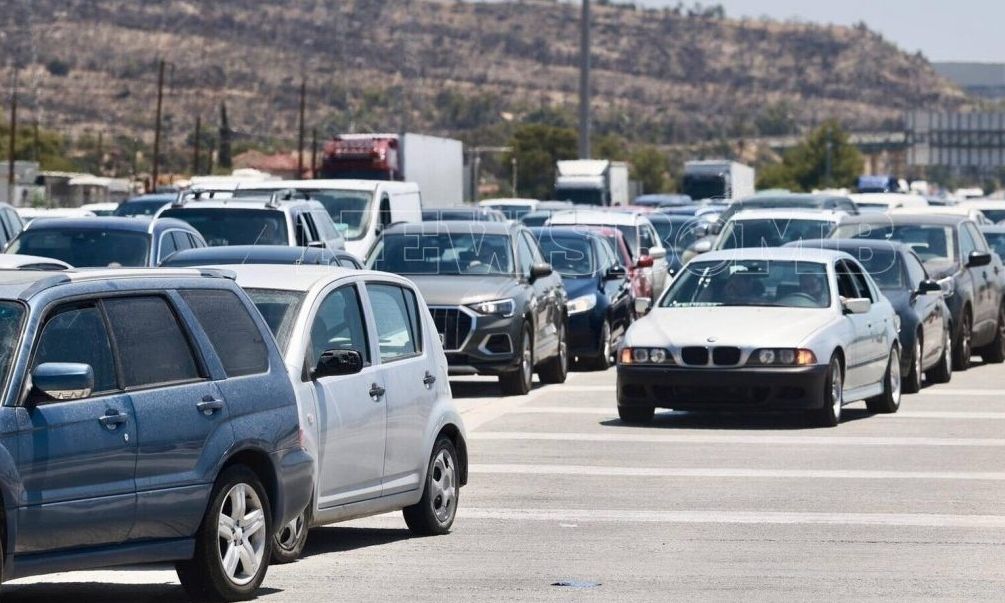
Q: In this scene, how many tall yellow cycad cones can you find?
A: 0